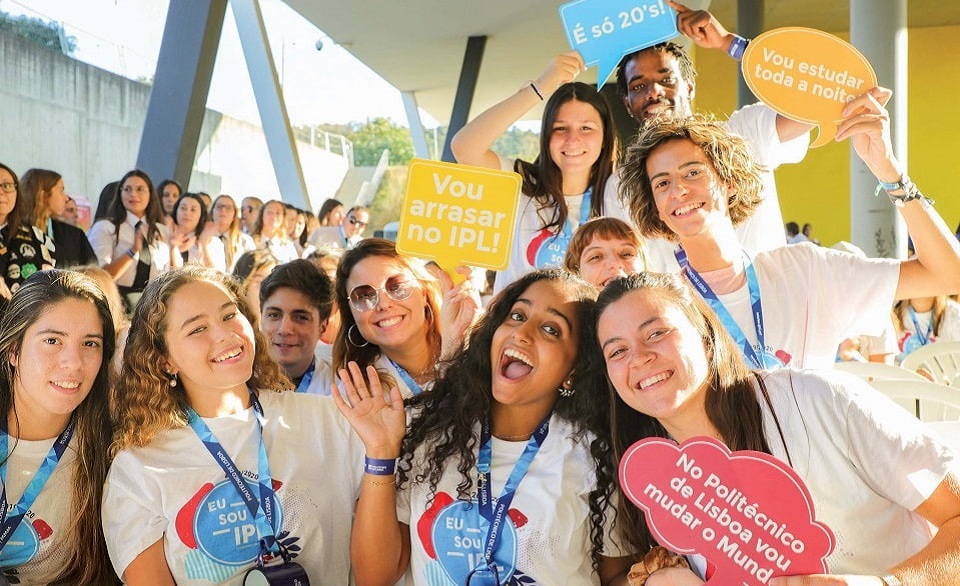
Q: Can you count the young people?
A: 10